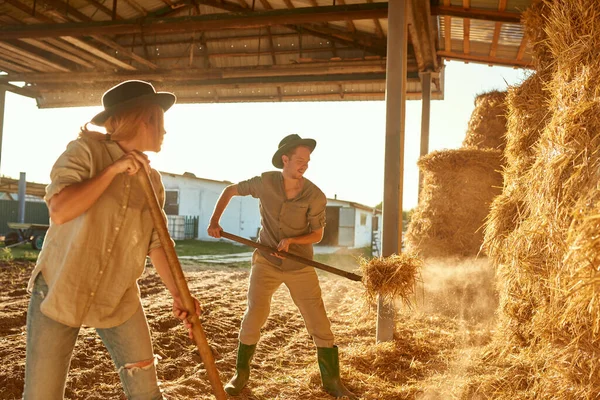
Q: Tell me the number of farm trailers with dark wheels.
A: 1